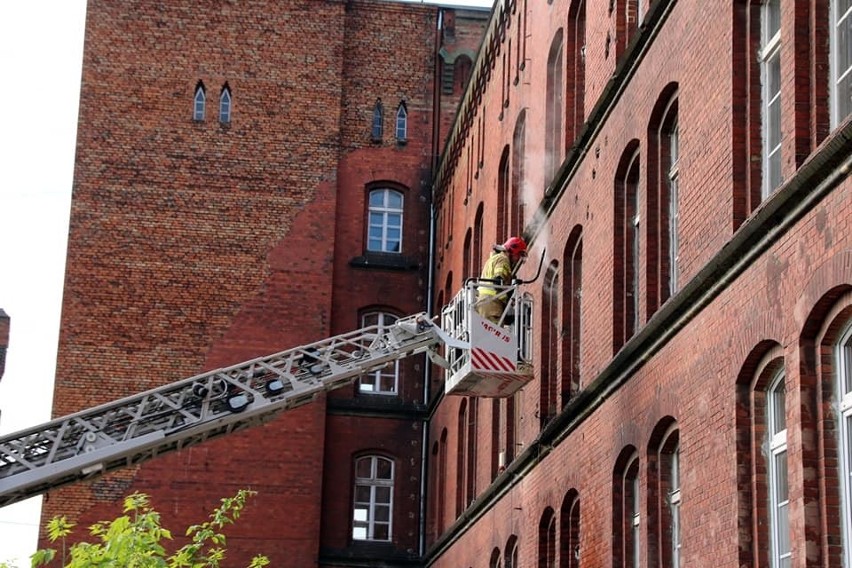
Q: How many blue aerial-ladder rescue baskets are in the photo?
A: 0